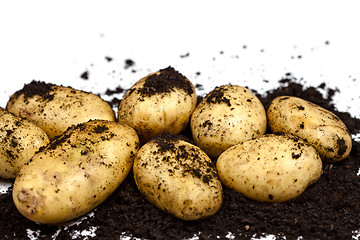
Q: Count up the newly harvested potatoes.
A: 8